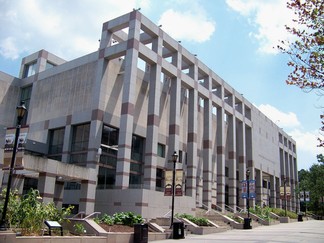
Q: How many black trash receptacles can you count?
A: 4